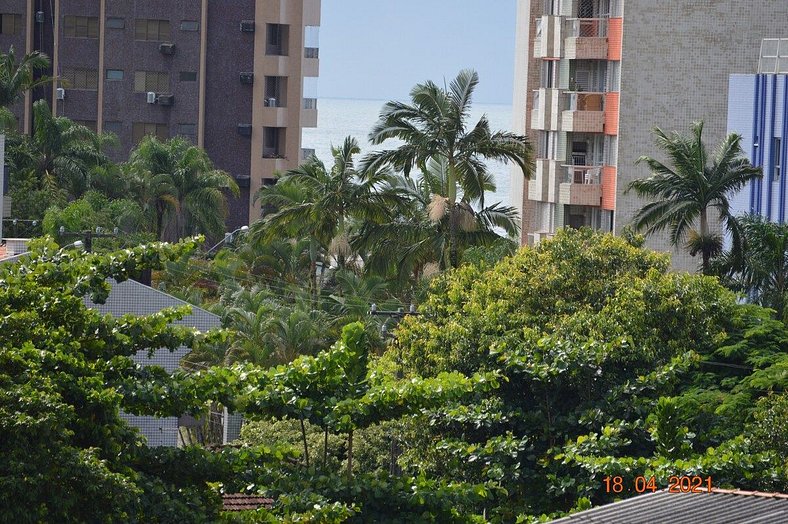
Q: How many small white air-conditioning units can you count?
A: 3